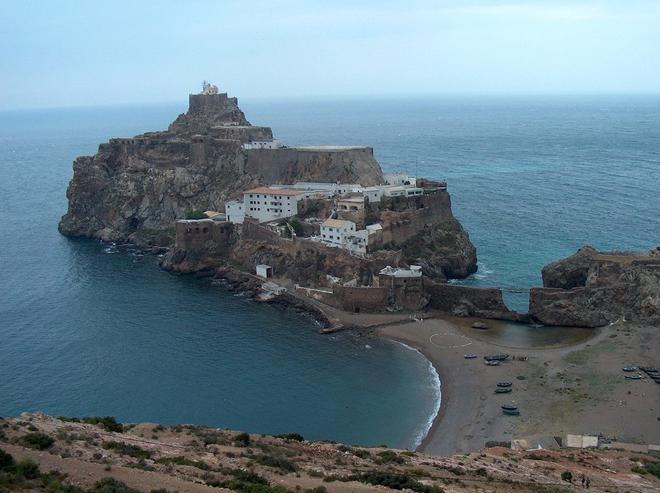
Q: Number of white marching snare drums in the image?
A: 0